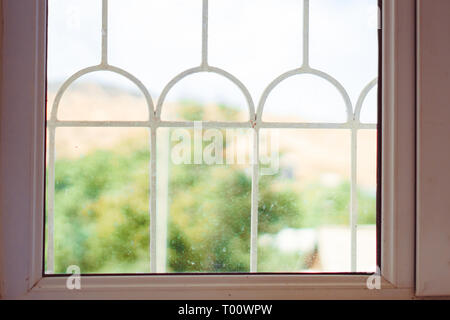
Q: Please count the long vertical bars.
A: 4